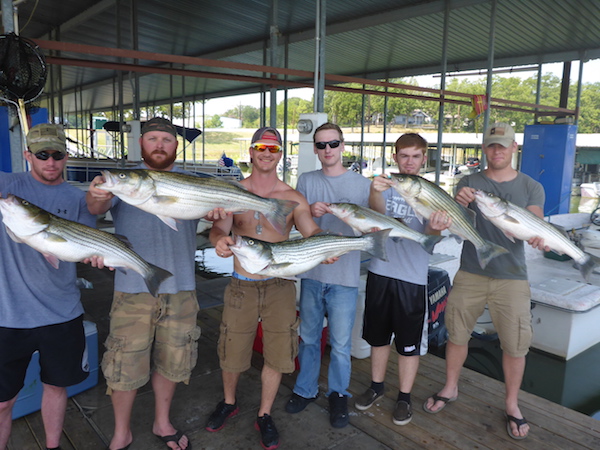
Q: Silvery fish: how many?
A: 6